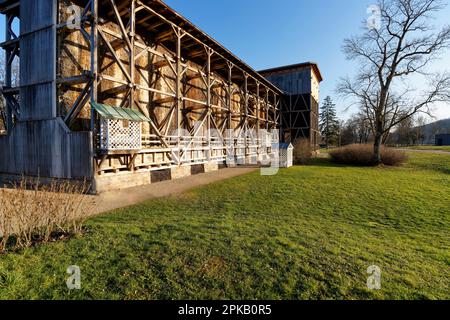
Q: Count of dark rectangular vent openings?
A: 3